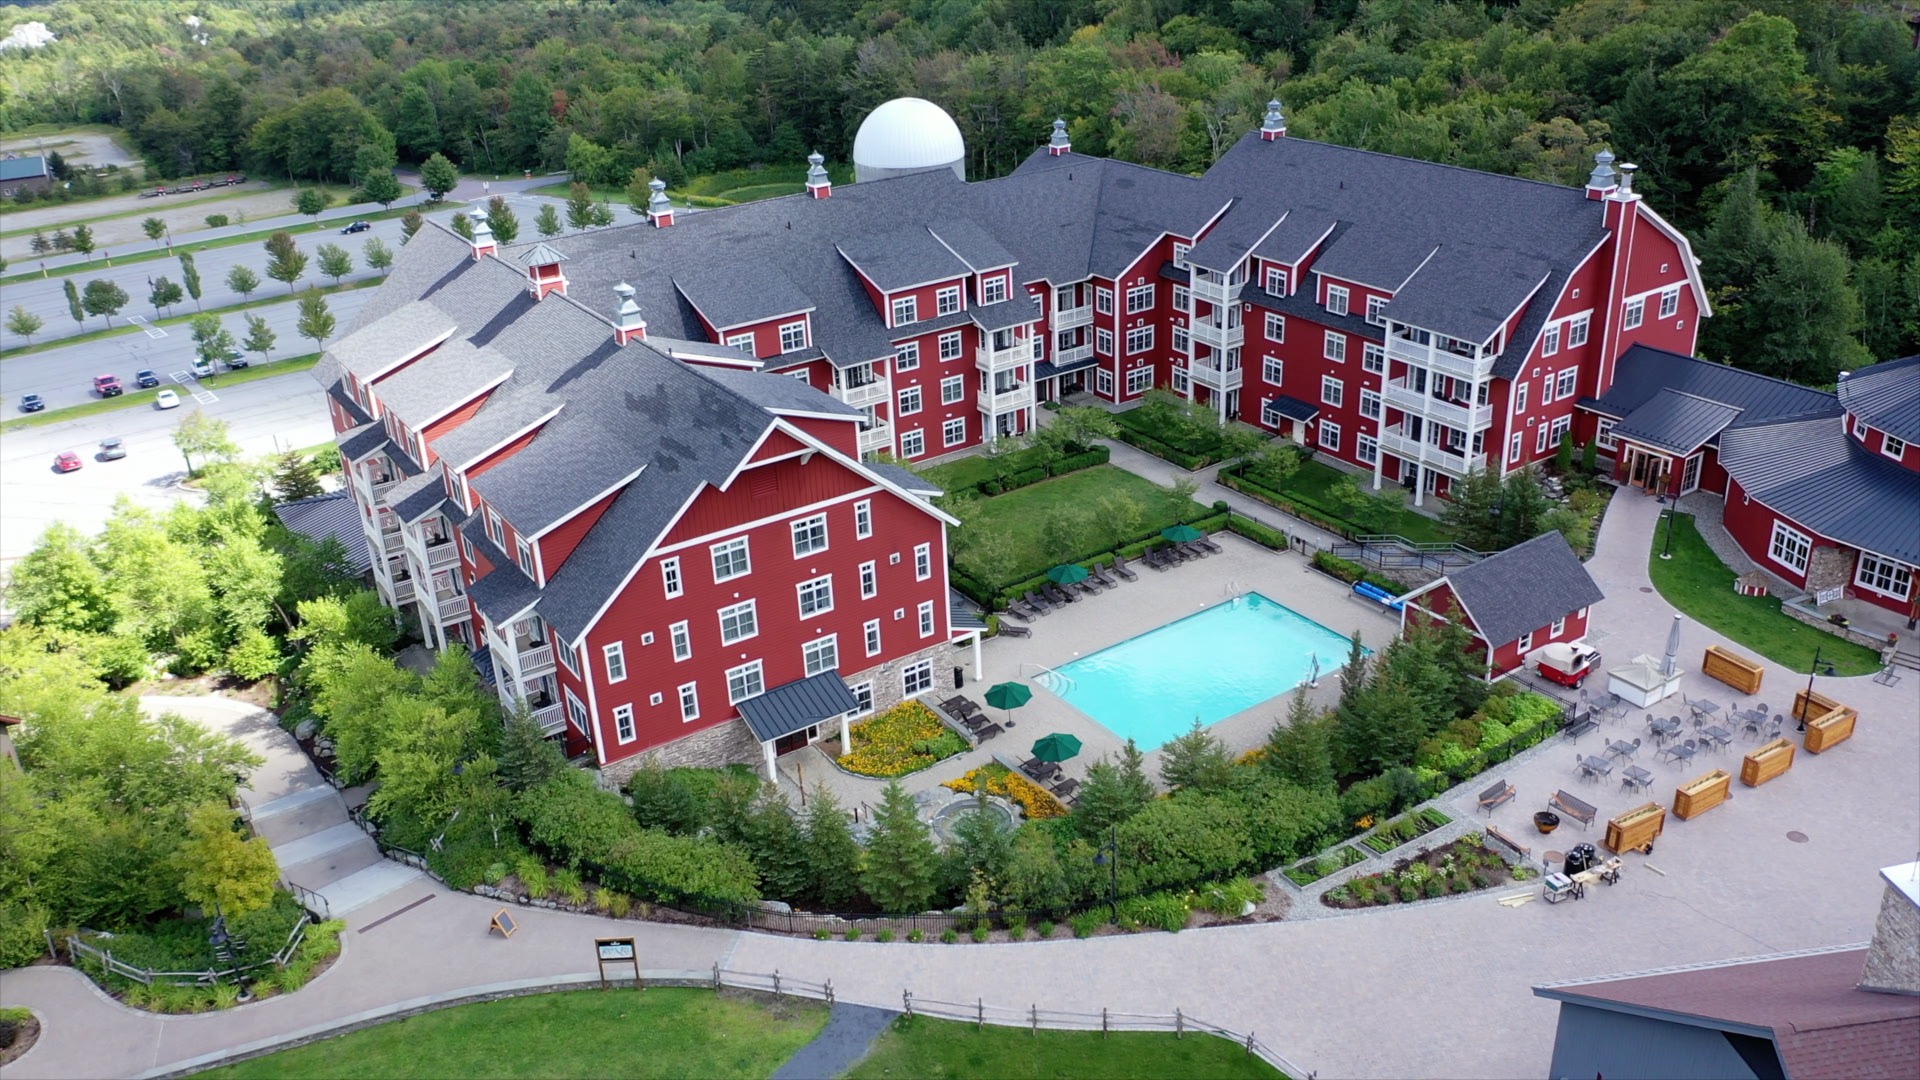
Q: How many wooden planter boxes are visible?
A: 6